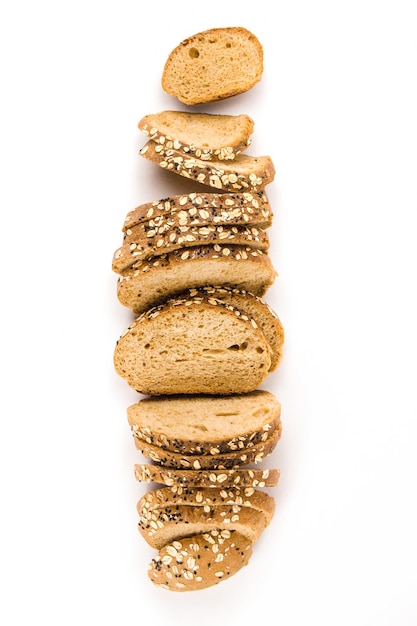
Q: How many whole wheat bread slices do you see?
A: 15